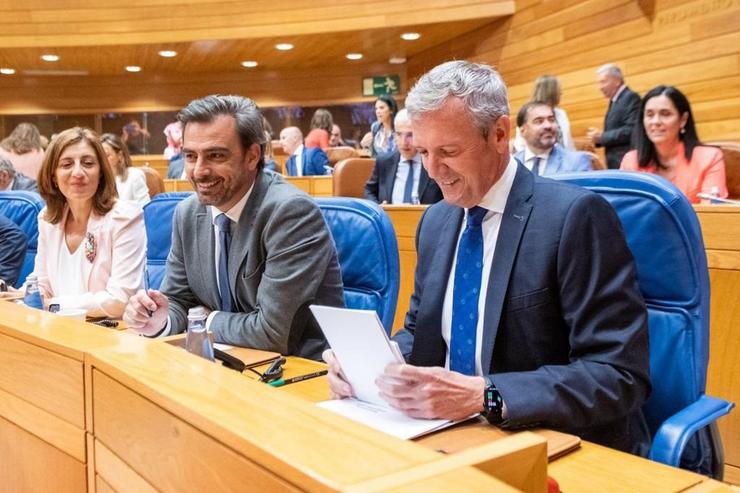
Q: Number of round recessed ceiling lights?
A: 8